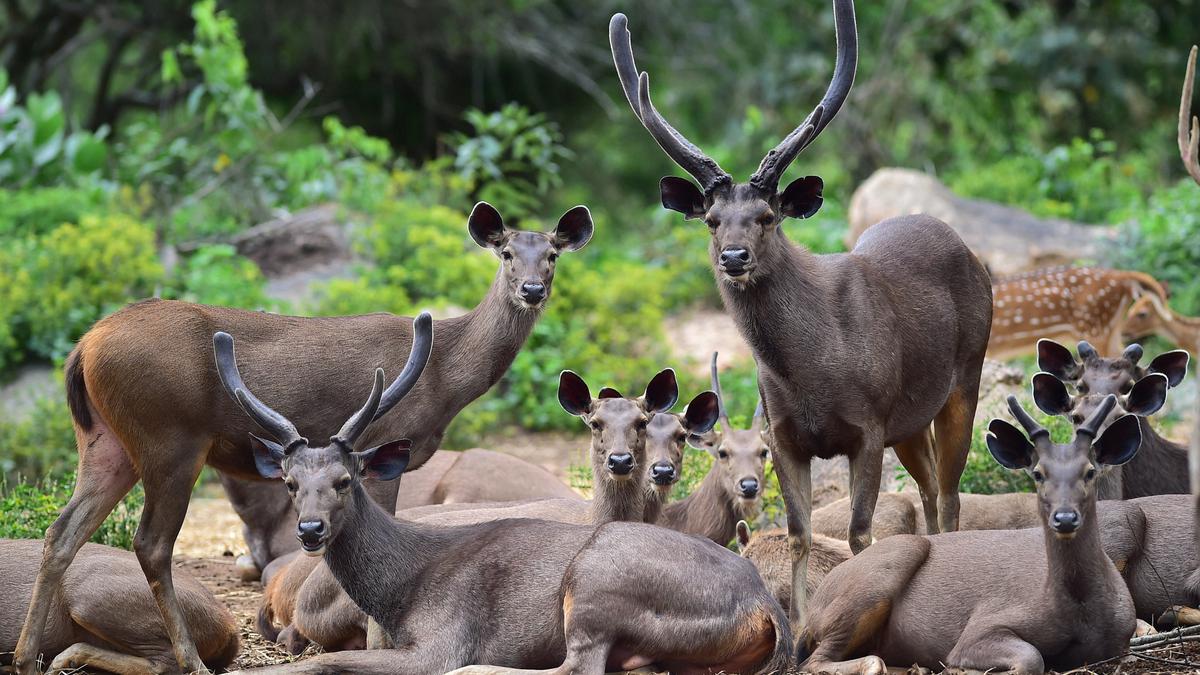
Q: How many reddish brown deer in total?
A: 2